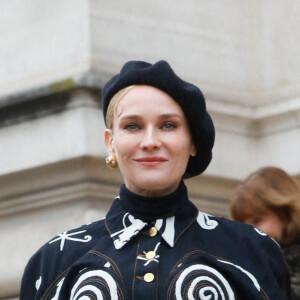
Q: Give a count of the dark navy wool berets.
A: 1